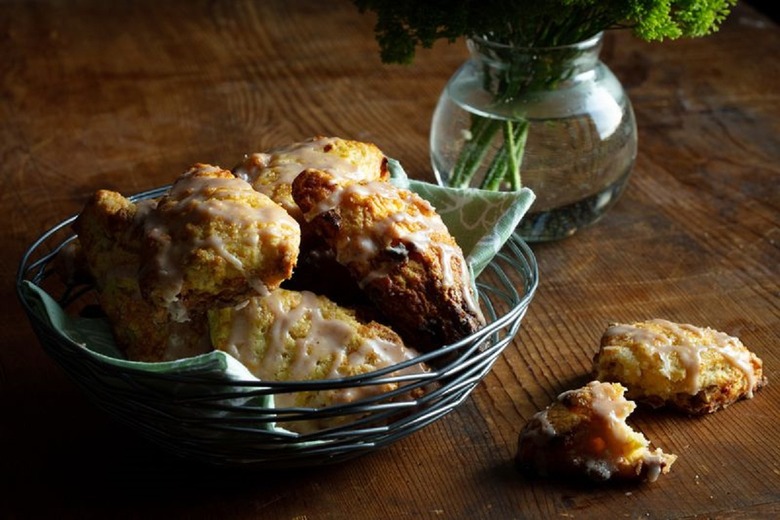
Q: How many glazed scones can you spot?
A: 7